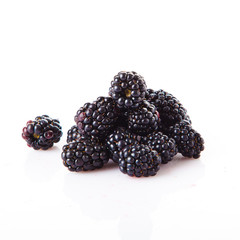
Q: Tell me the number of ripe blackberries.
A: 11